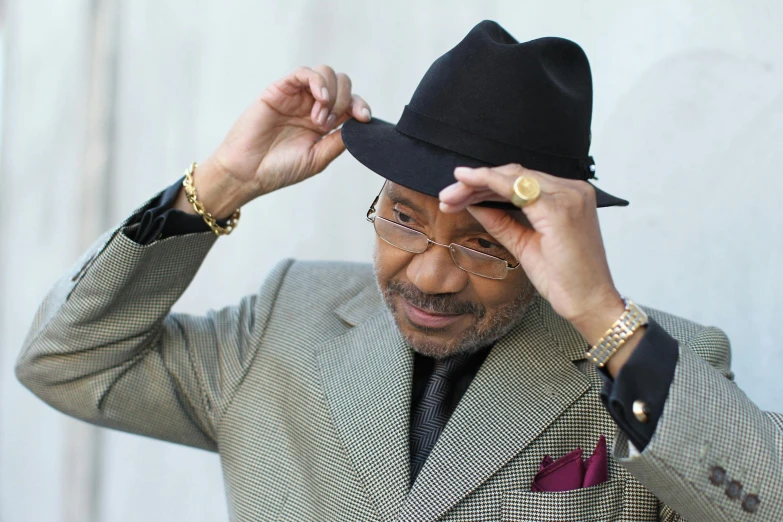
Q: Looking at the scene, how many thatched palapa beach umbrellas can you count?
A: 0